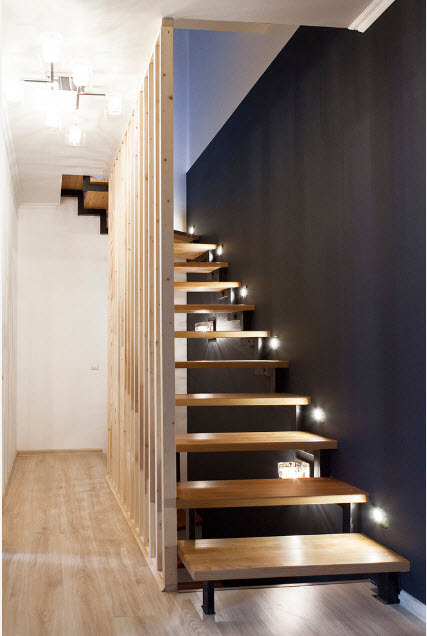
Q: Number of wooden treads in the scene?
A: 11